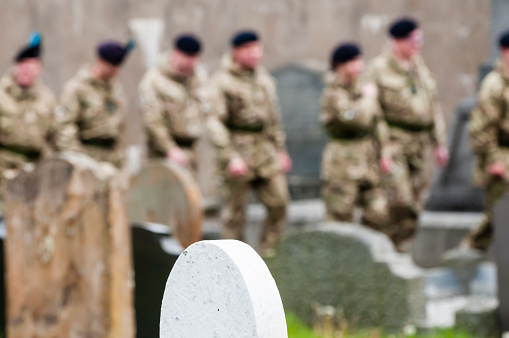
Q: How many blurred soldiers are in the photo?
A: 7